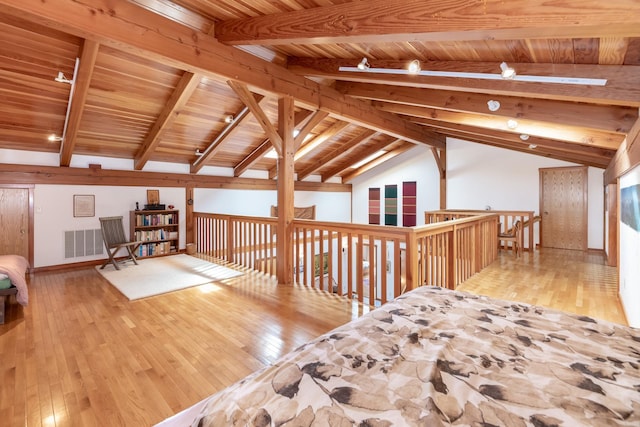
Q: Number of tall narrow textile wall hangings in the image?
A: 3